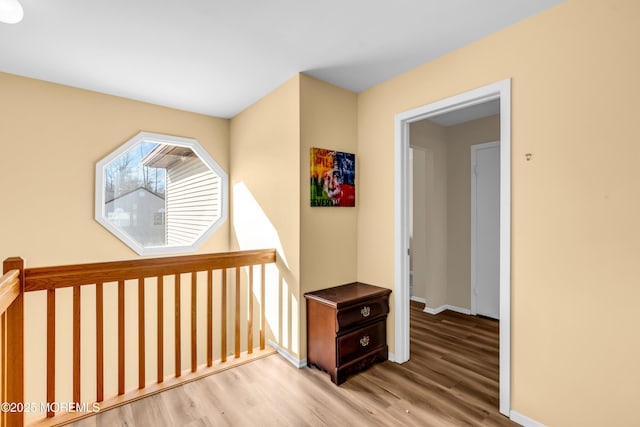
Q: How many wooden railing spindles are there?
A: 13